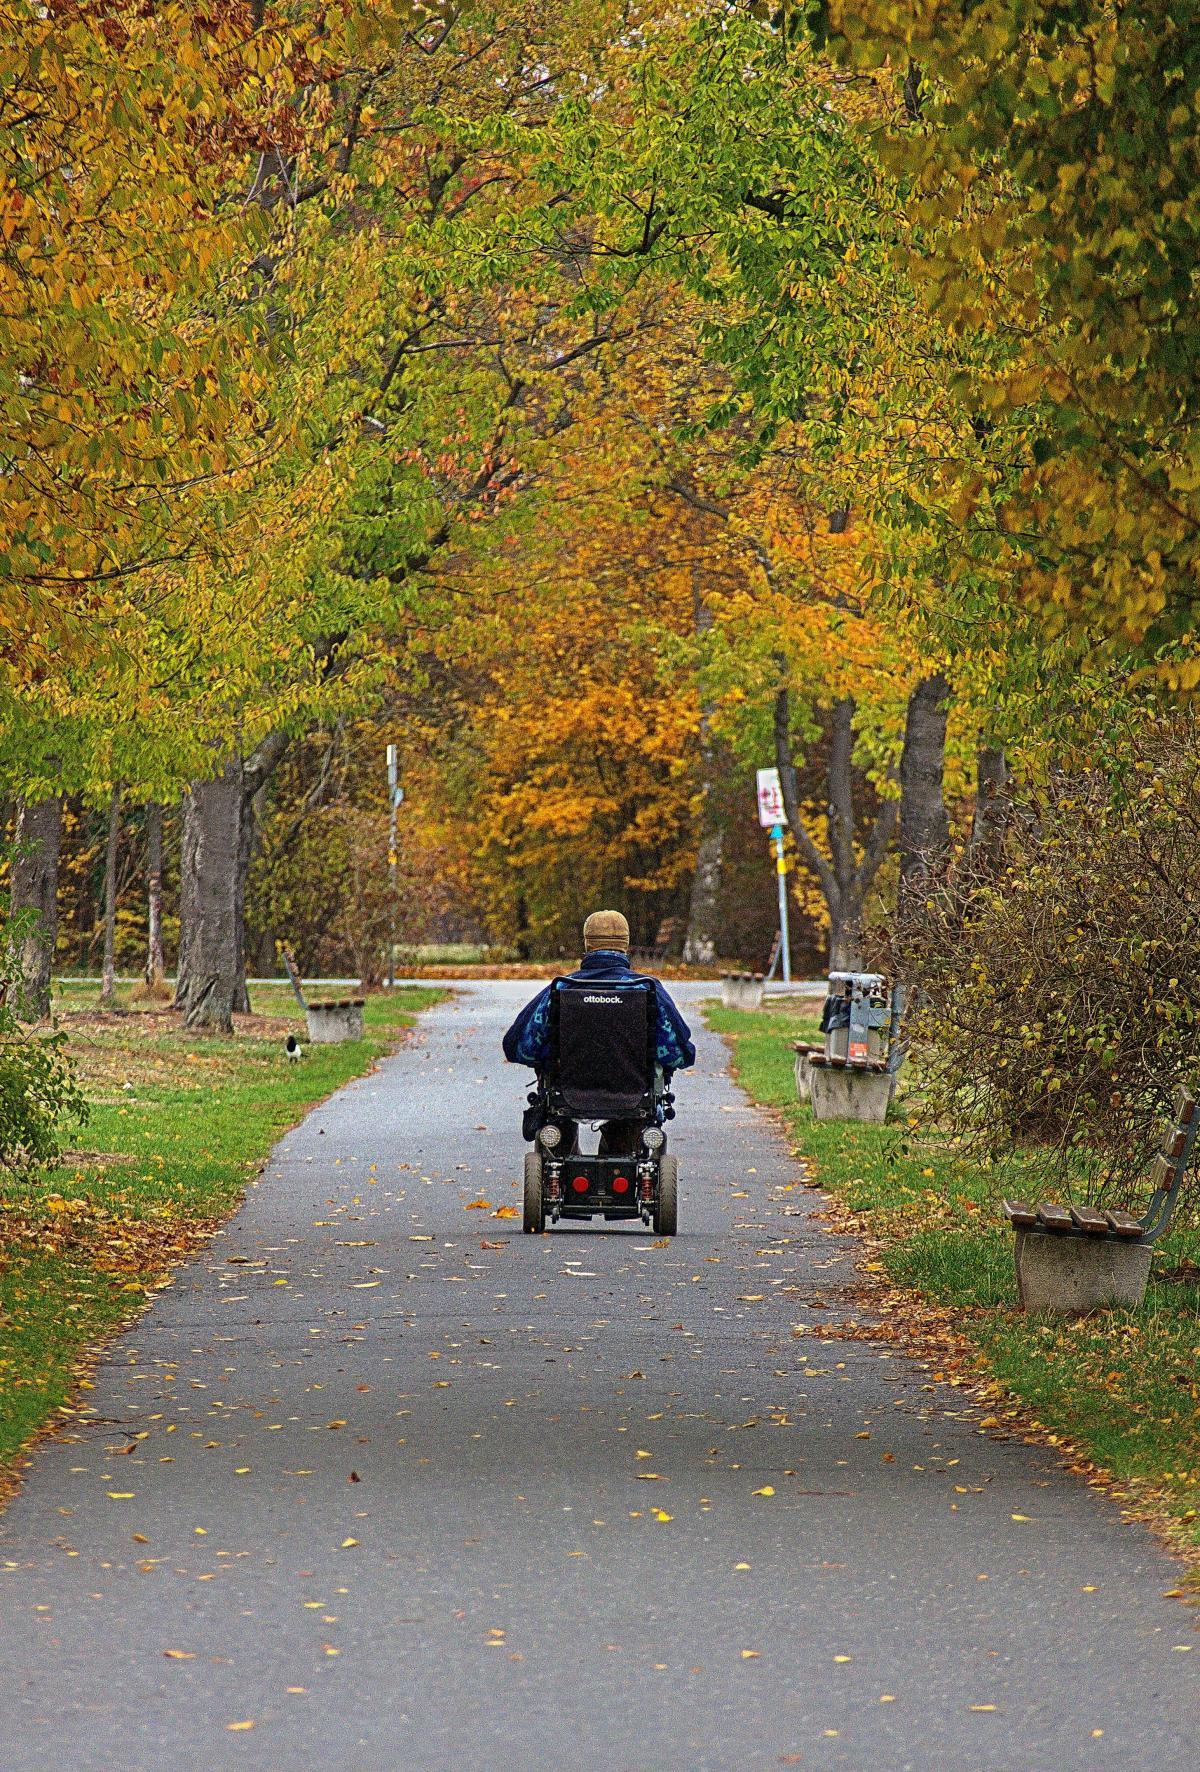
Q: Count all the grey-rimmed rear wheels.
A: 2